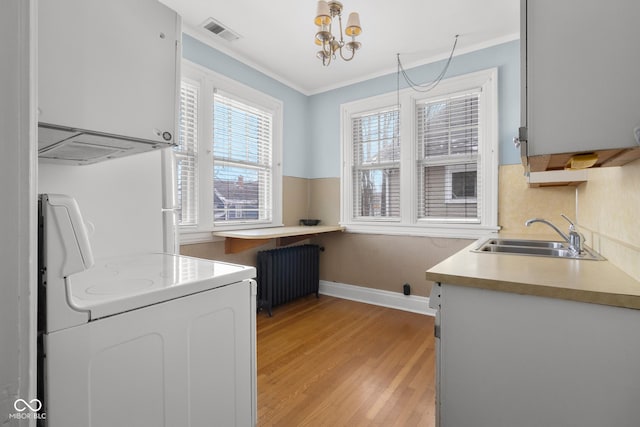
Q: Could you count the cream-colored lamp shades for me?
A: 3